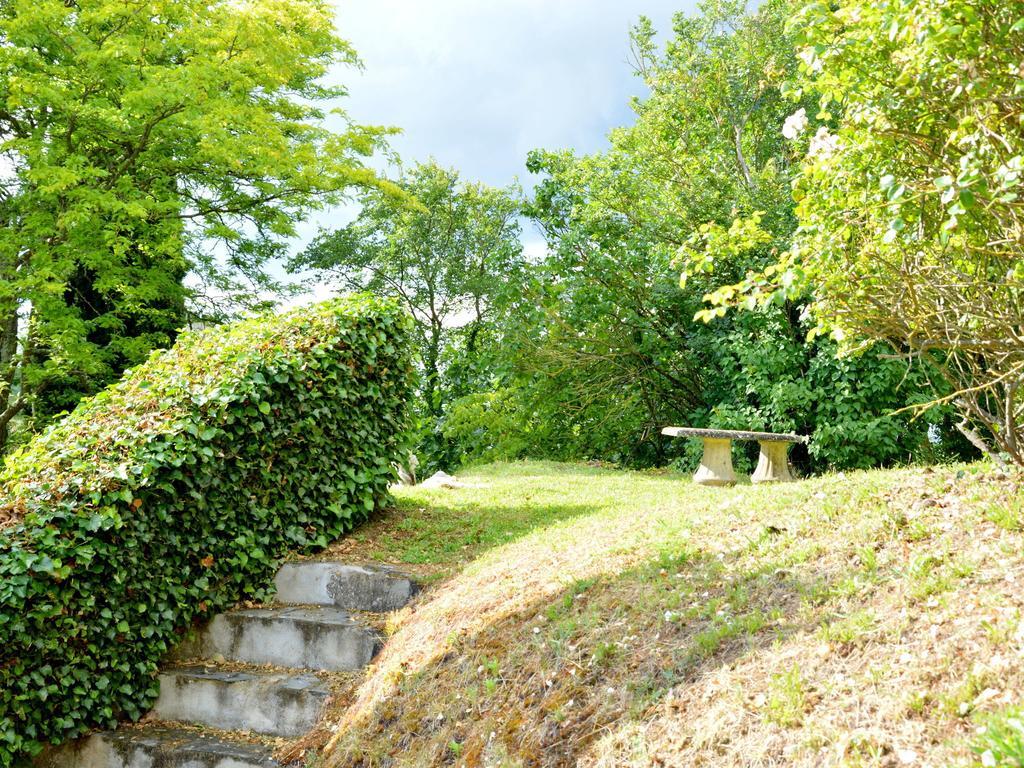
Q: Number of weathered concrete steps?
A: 4